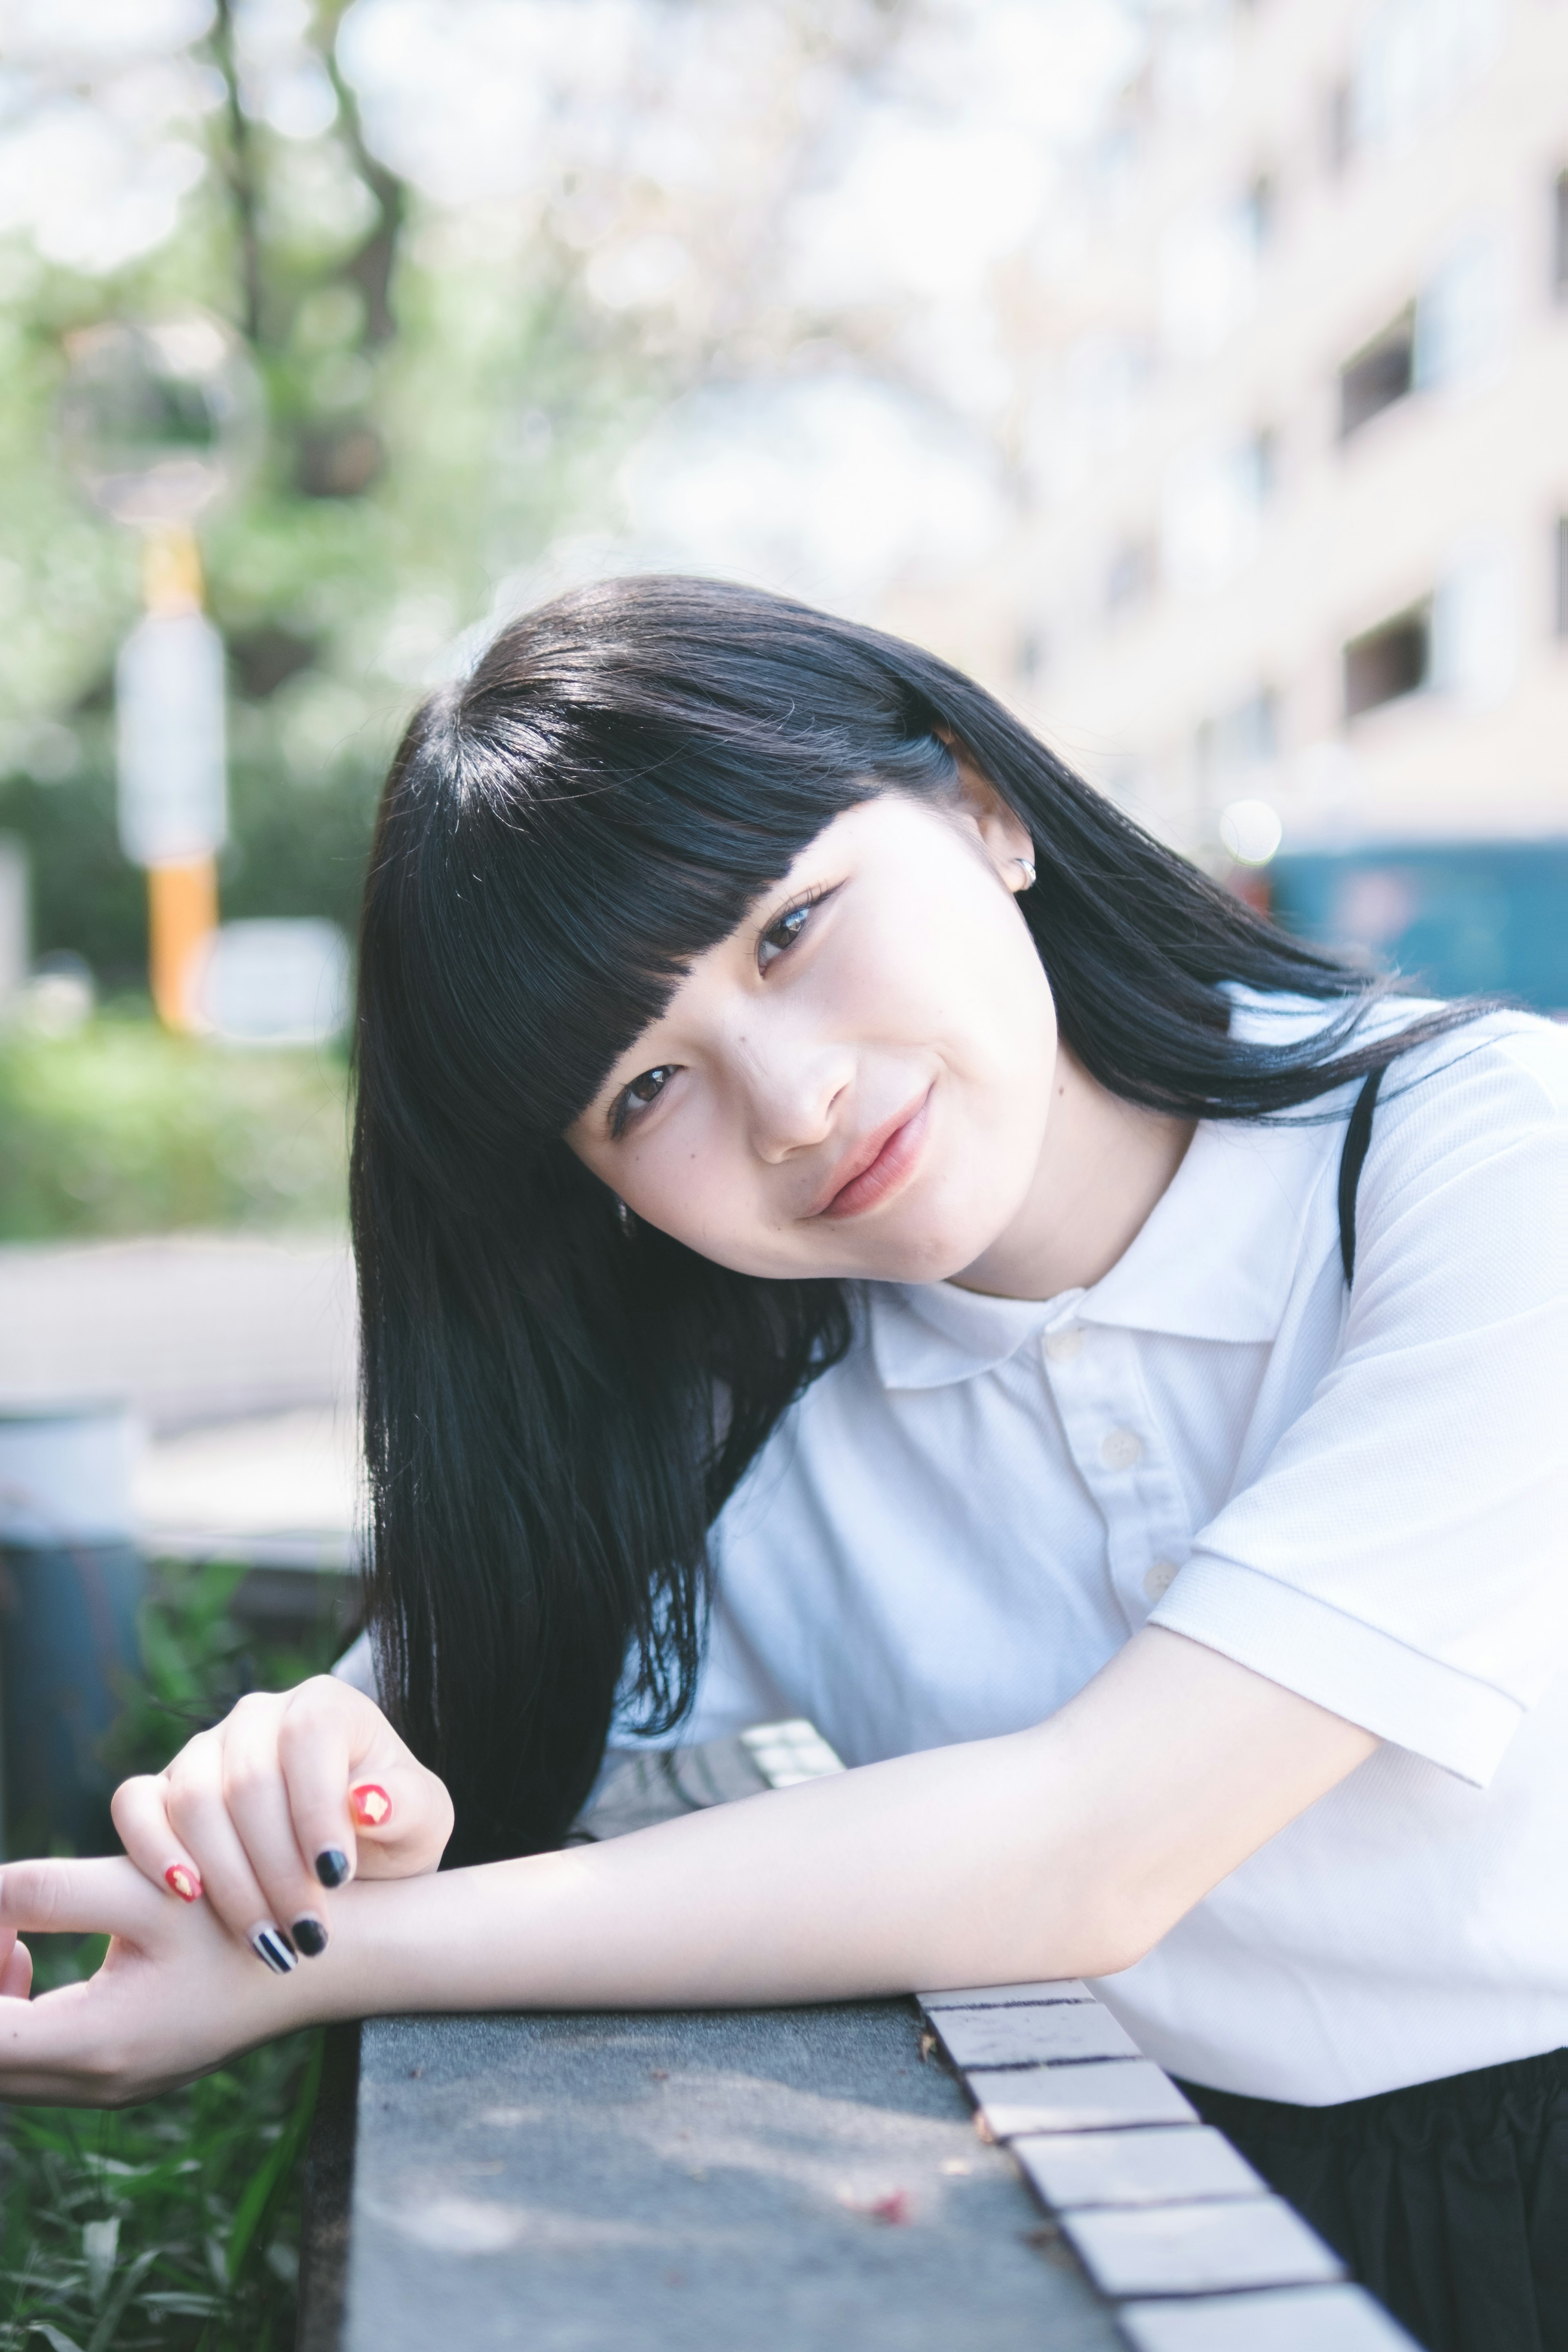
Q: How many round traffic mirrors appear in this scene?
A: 1